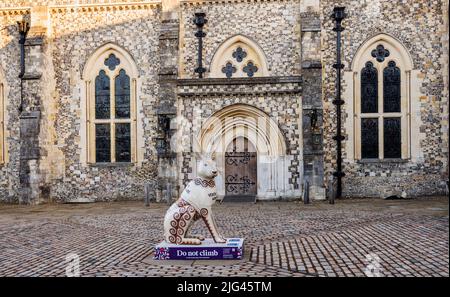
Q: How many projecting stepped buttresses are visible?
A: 3